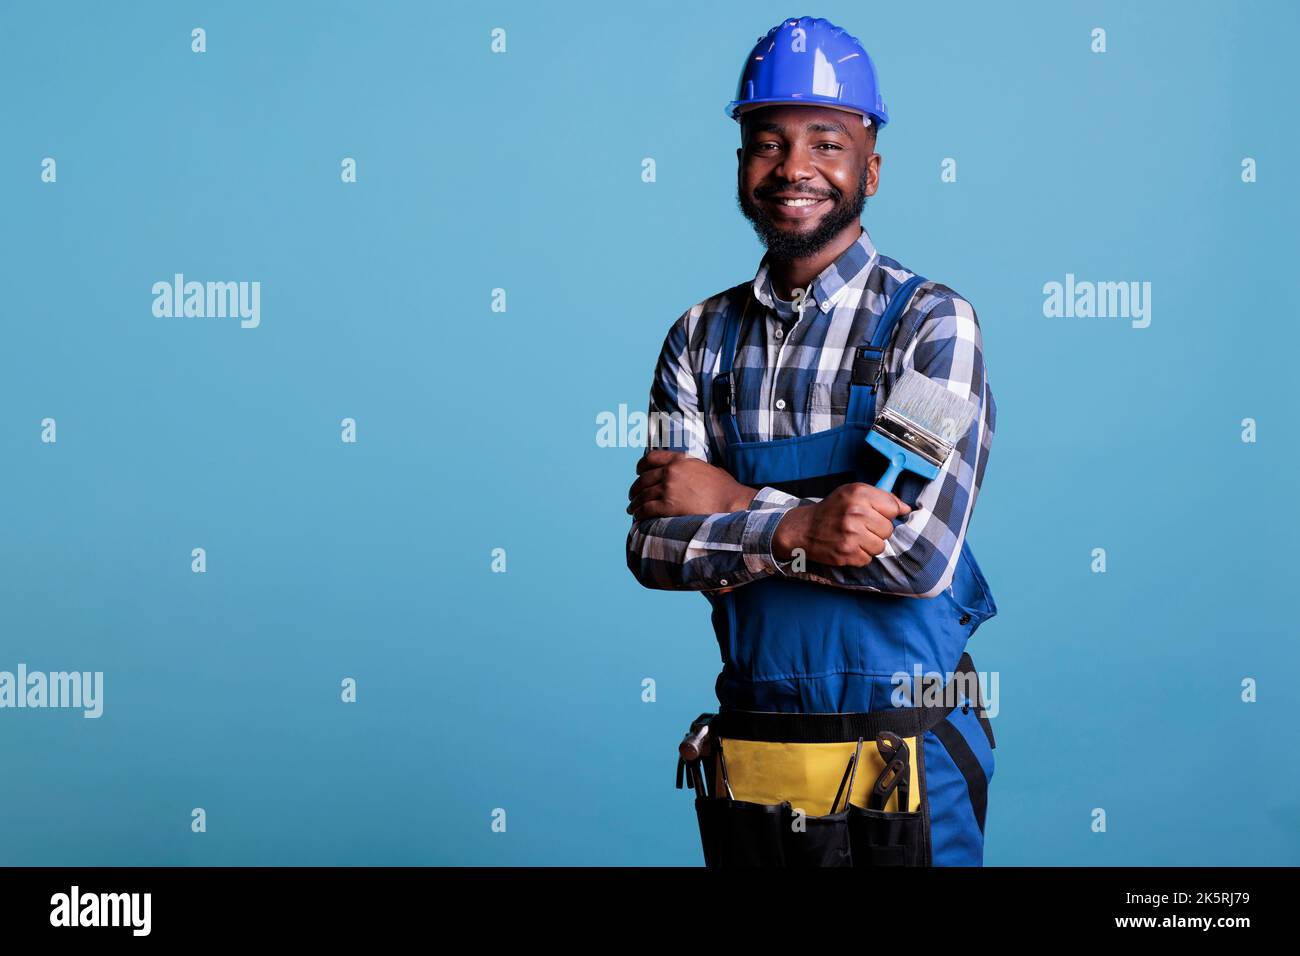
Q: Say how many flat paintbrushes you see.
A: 1